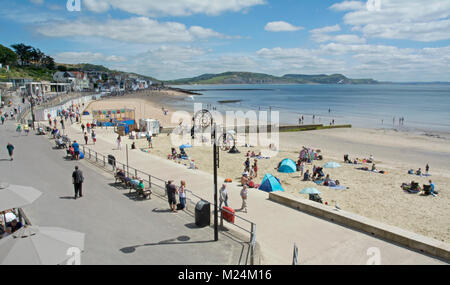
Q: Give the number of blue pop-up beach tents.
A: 2